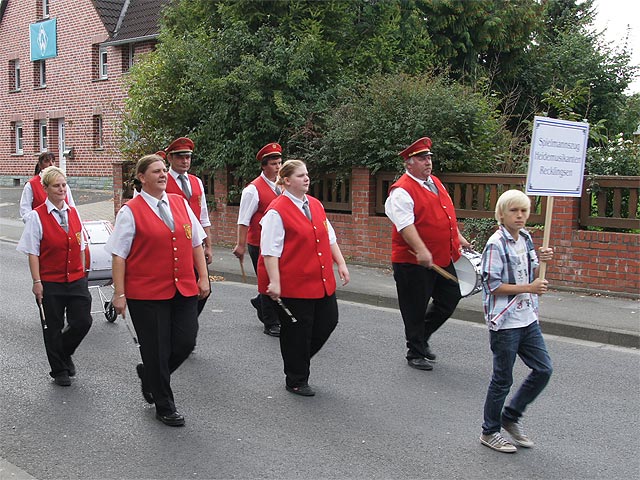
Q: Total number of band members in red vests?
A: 7